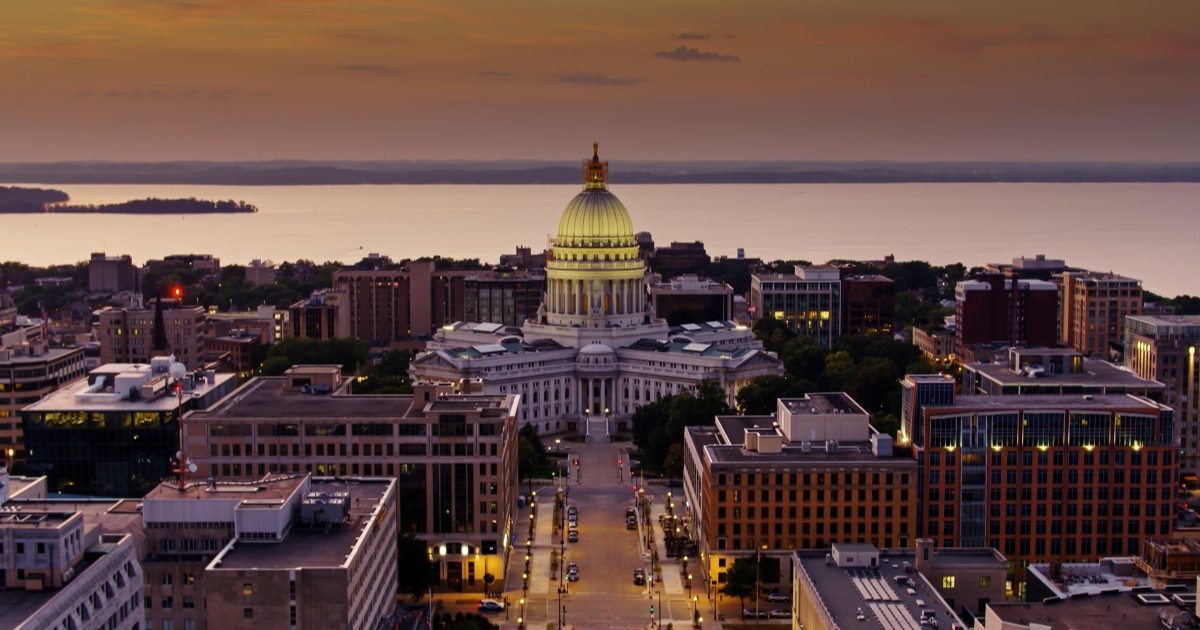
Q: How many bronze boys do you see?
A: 0